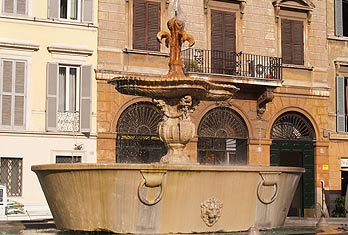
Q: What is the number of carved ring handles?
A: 2